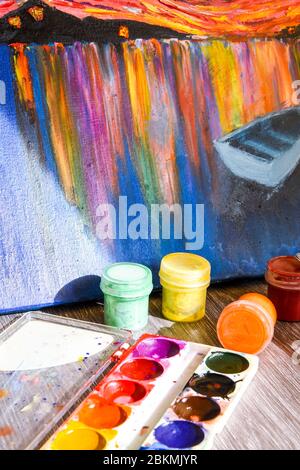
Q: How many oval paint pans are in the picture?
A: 9